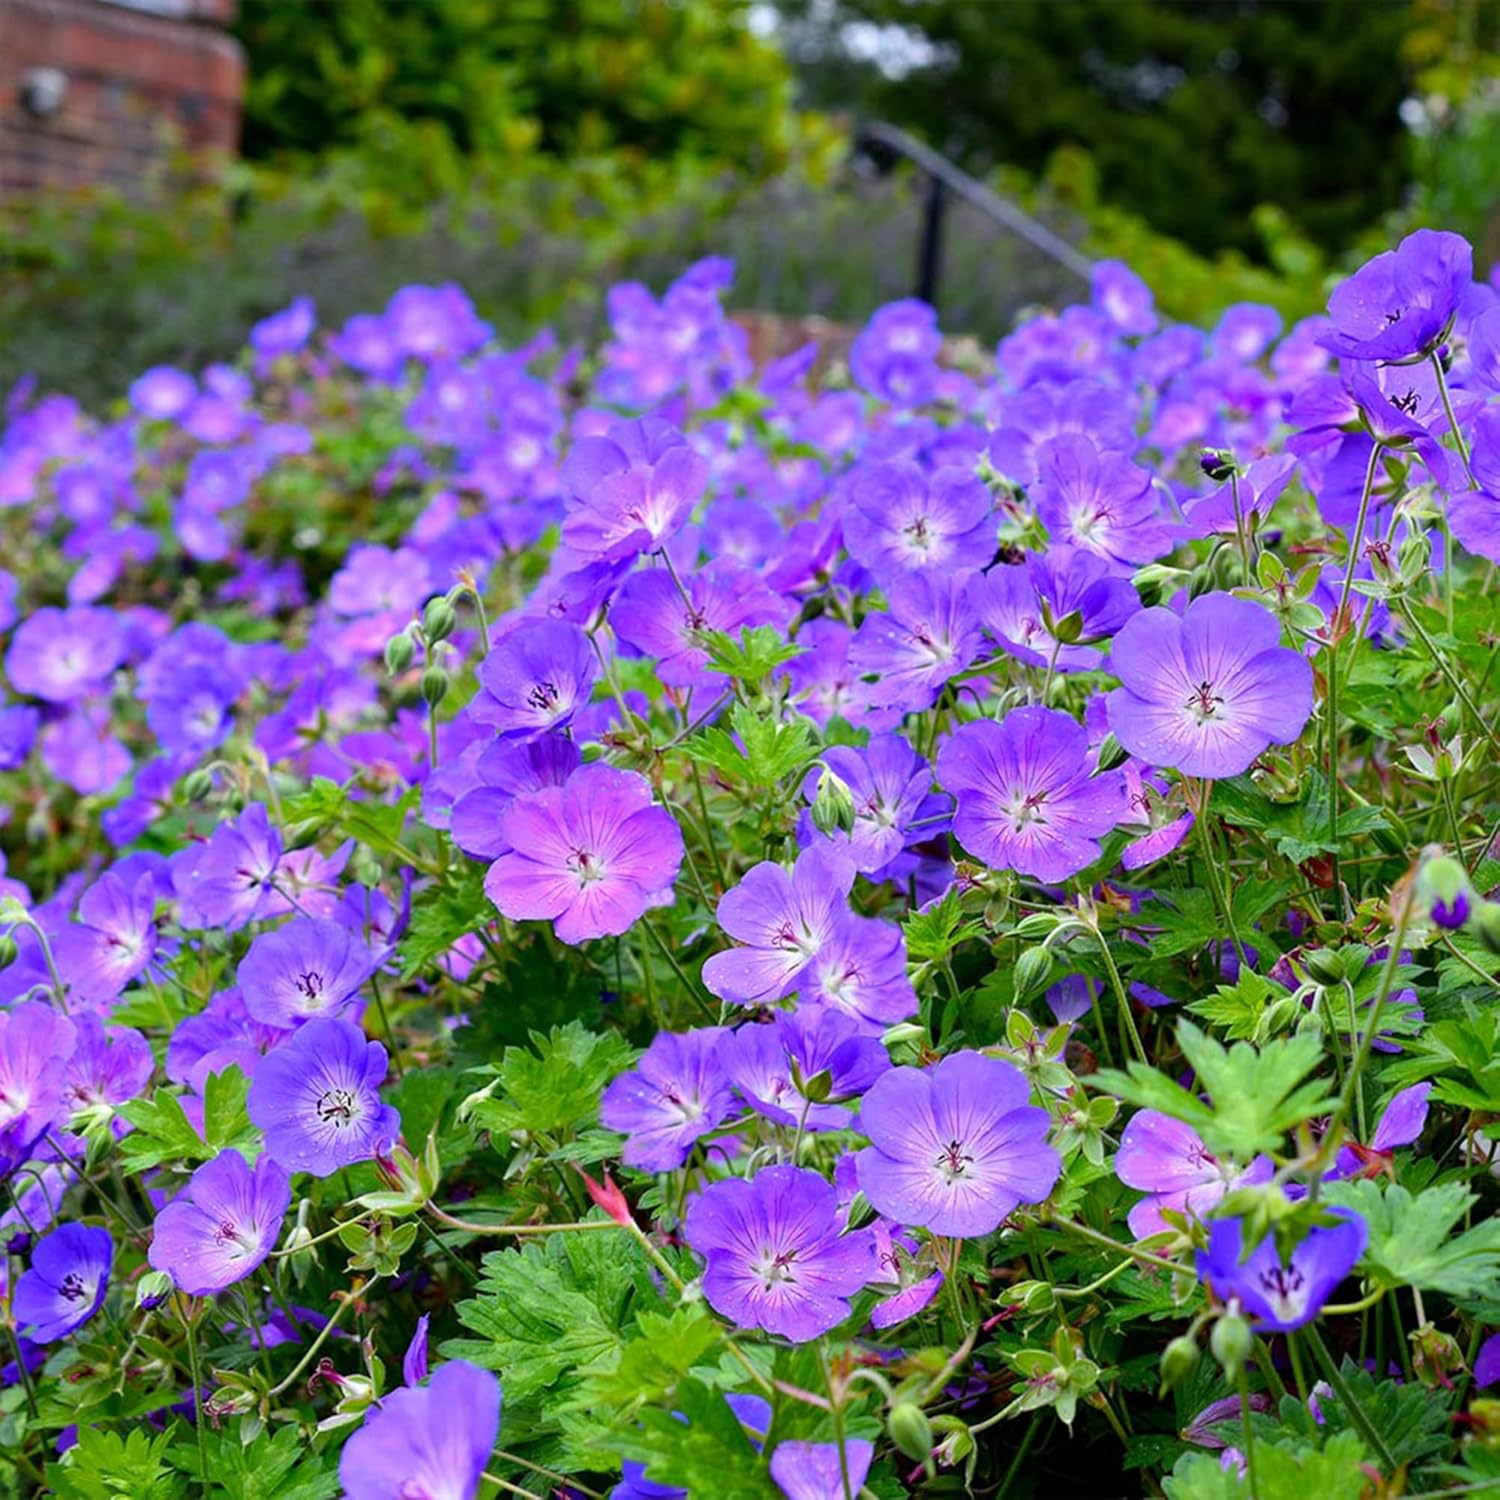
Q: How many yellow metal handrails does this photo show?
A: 0